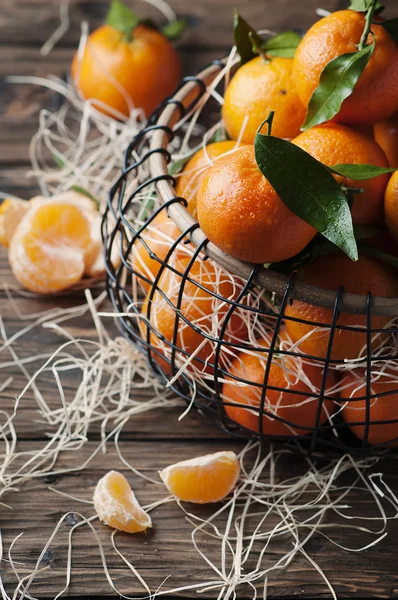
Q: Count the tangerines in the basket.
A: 12